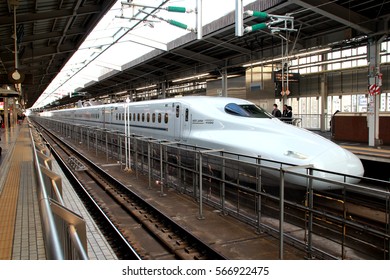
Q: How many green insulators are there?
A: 4